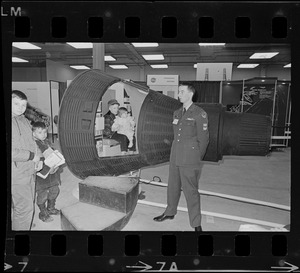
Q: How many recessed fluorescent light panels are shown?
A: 14